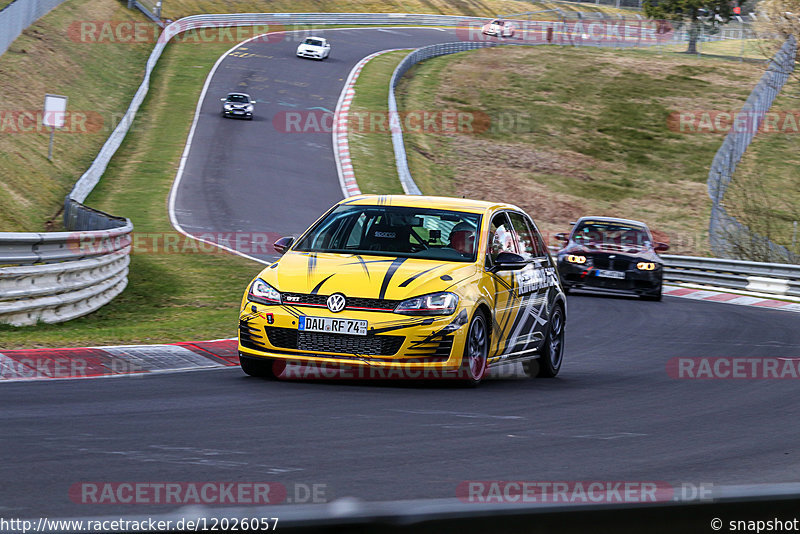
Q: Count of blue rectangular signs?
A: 0